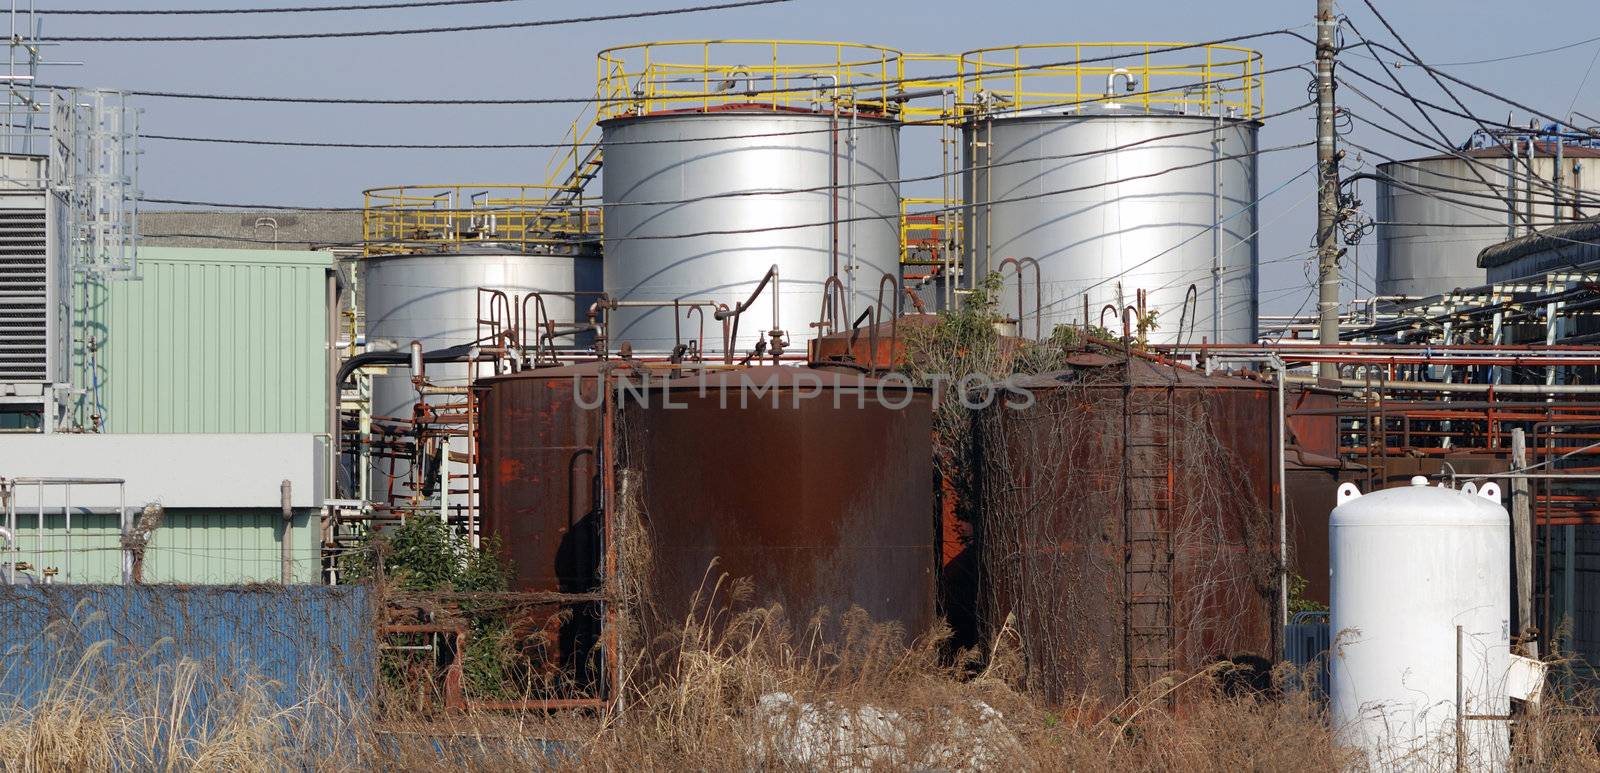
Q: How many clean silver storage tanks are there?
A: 3